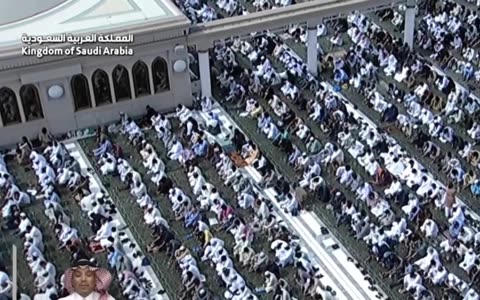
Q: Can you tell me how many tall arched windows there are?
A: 7